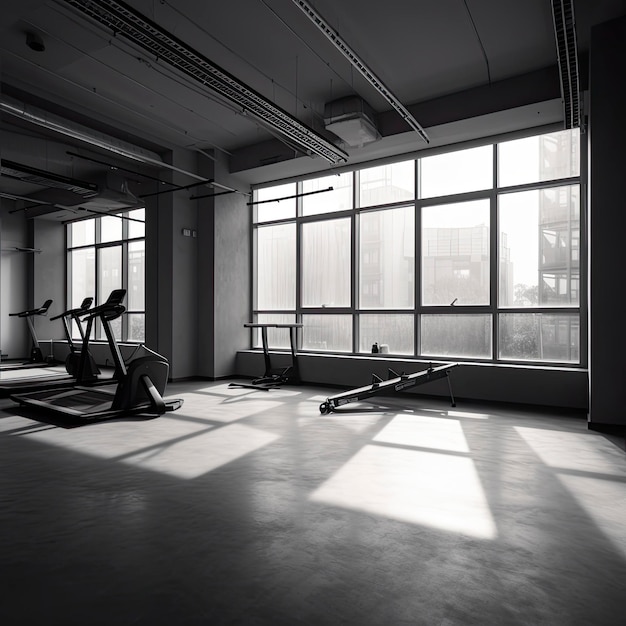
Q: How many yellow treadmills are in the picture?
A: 0